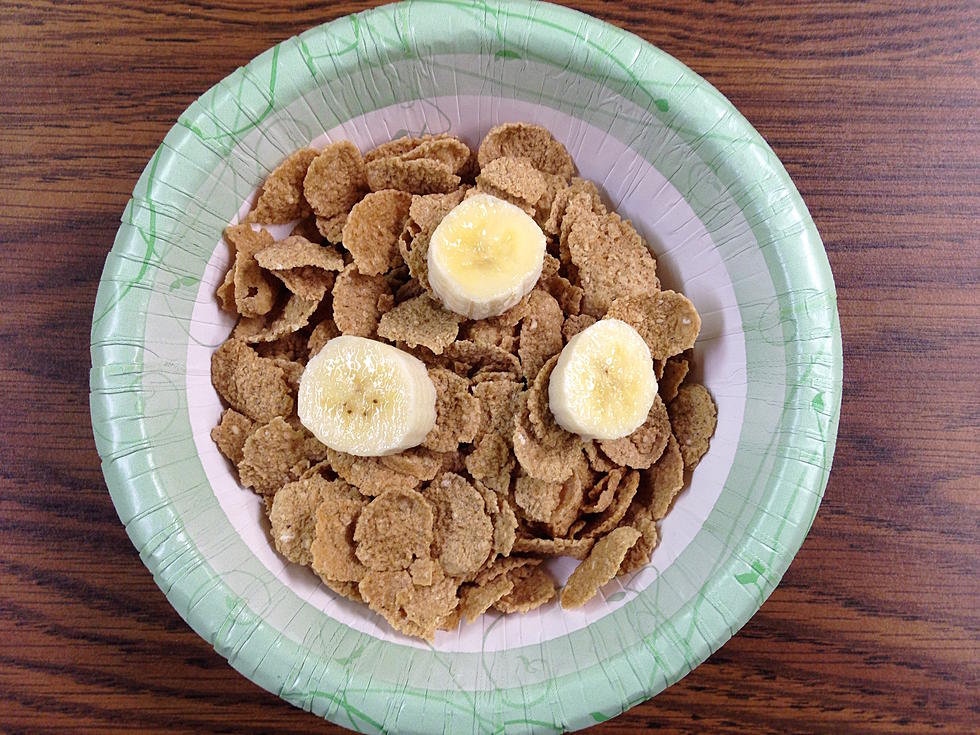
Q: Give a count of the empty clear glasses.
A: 0